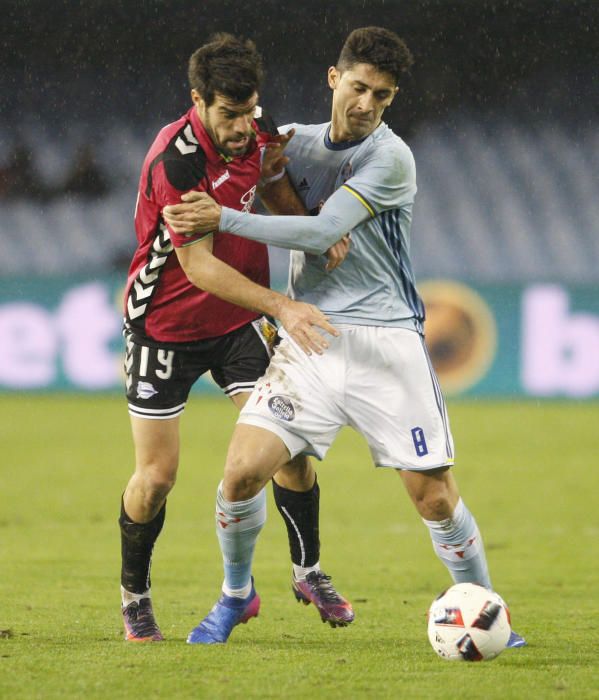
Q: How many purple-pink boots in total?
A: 2